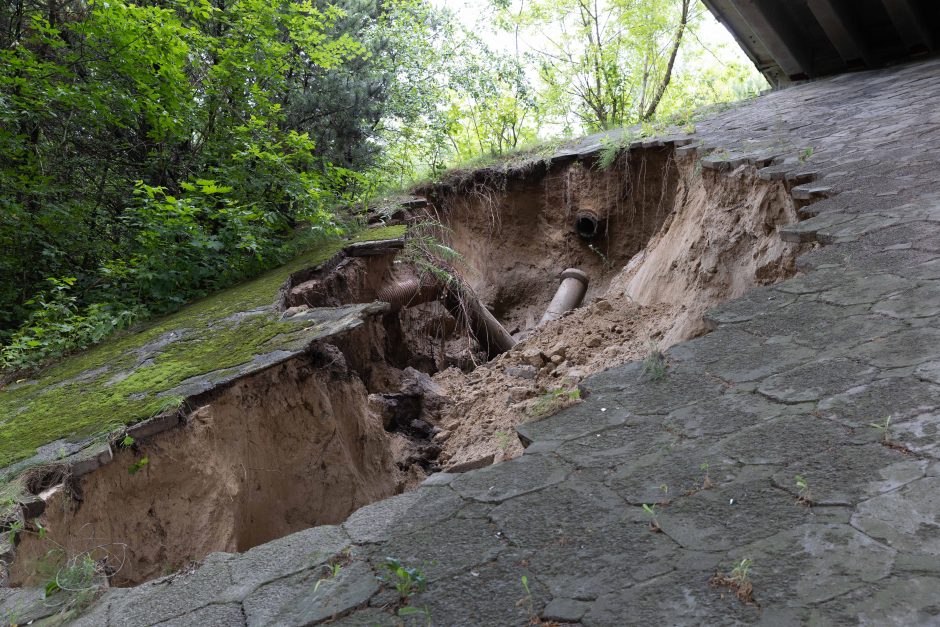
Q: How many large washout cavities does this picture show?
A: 1